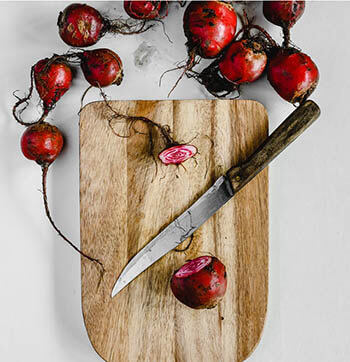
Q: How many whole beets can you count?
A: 9